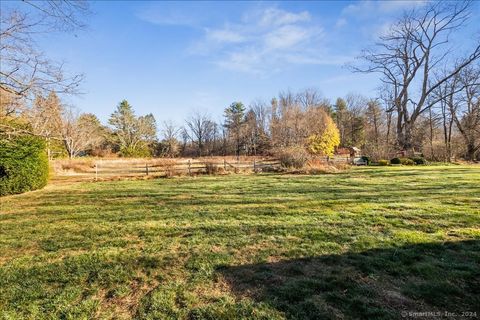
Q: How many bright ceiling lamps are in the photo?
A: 0